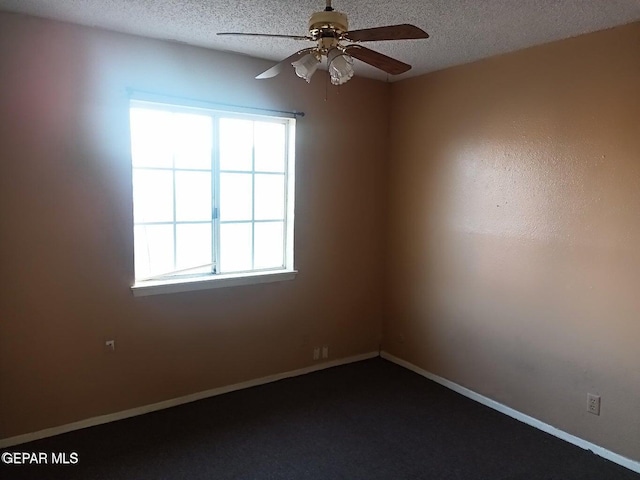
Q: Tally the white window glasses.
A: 12